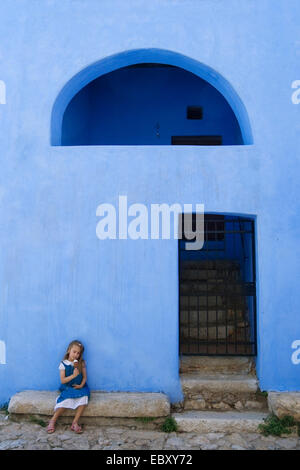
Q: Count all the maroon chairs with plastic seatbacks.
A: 0